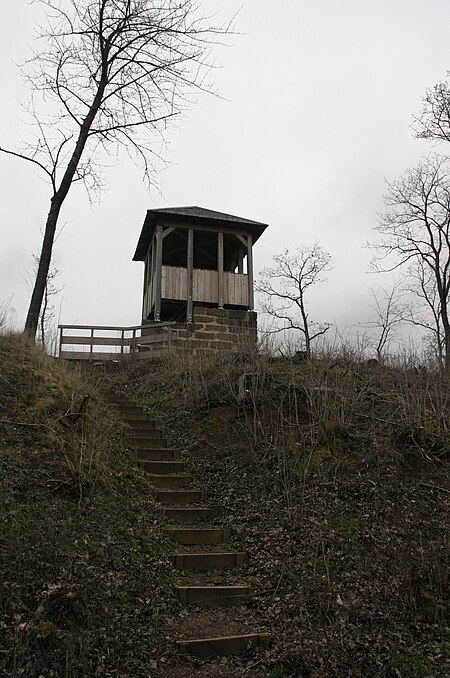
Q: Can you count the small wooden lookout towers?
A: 1